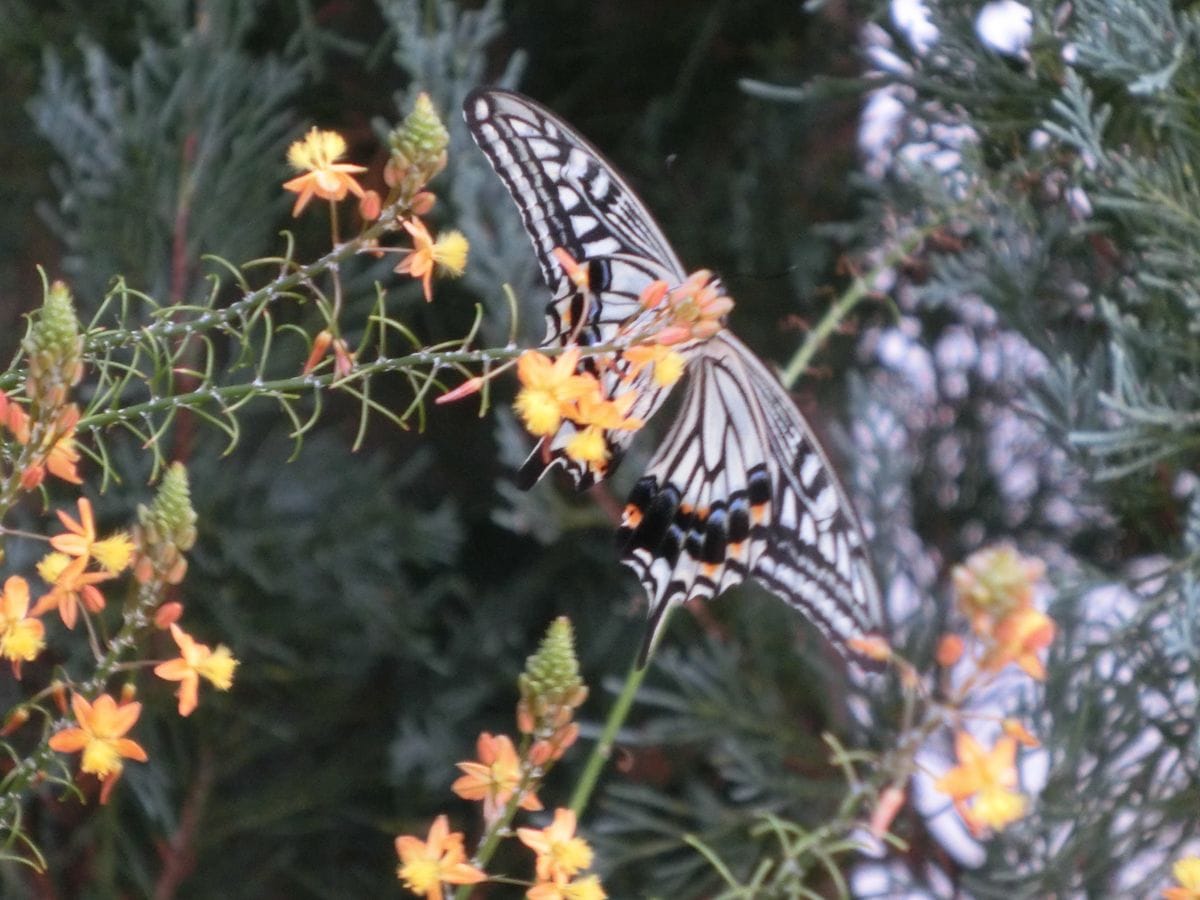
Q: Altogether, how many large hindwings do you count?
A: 2